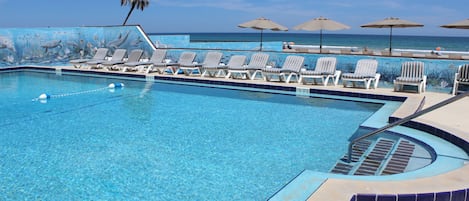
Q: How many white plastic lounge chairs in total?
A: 13